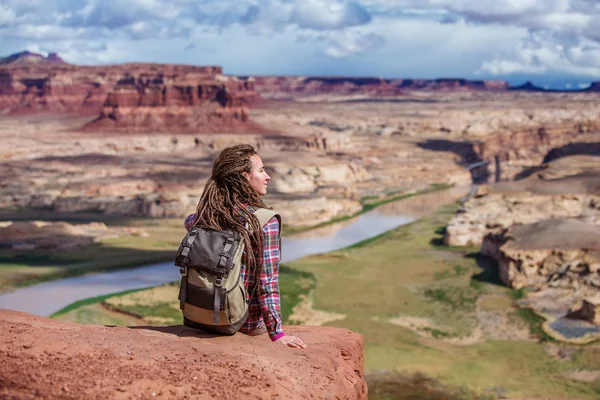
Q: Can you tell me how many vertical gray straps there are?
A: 2